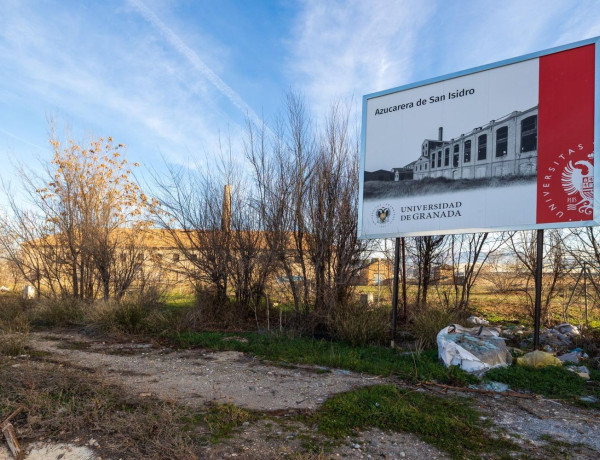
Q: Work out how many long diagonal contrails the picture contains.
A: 1